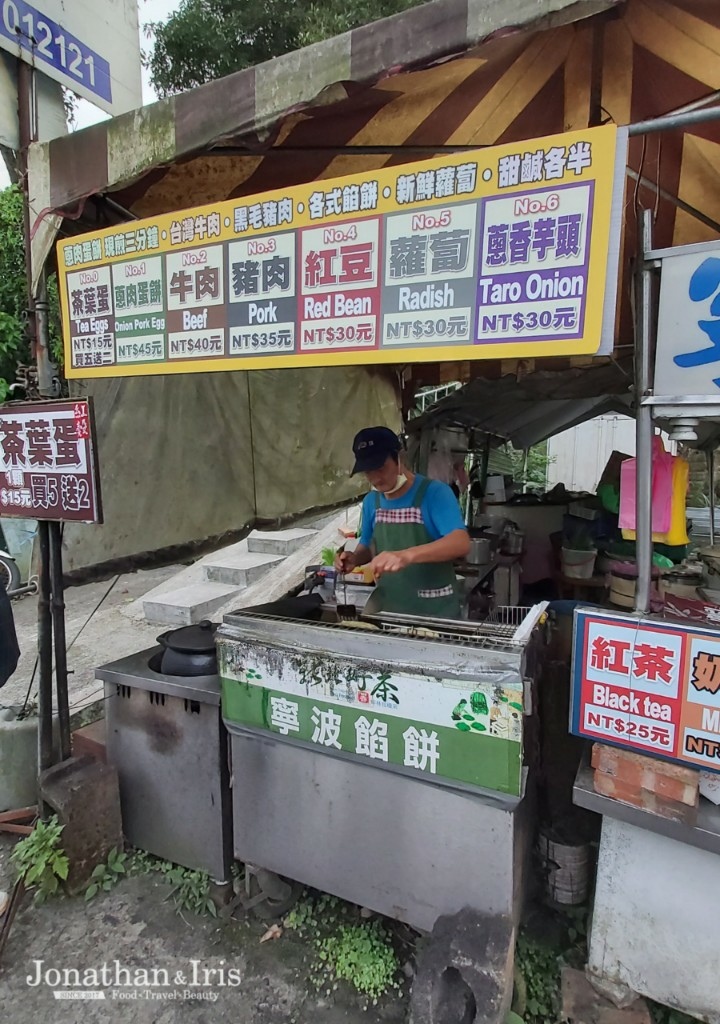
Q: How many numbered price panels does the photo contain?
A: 7